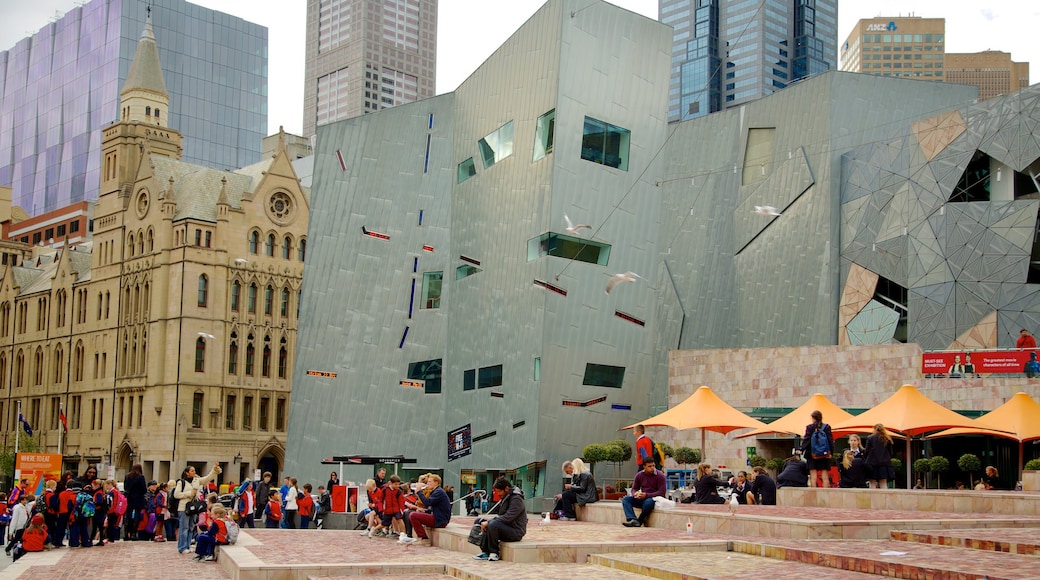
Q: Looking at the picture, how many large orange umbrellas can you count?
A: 4